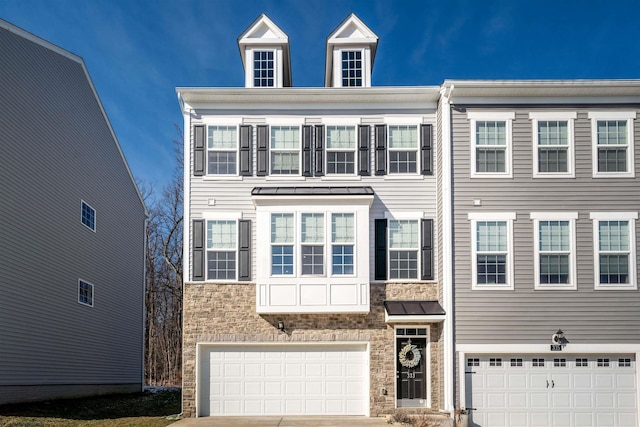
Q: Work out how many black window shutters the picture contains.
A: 12